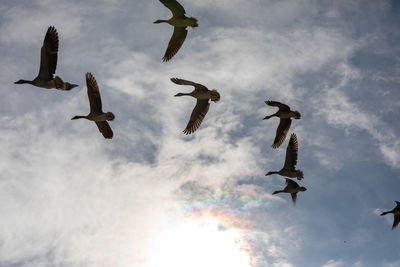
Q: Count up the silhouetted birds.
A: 8